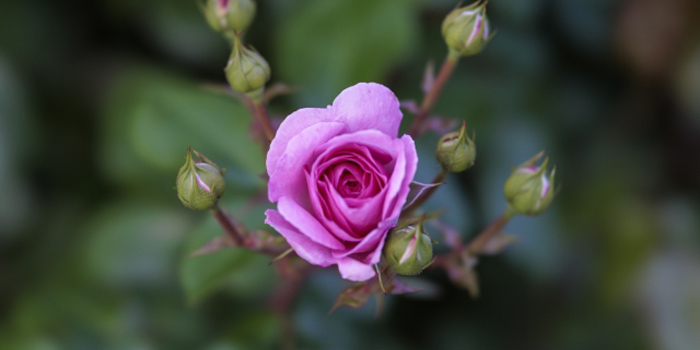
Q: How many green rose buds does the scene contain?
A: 7